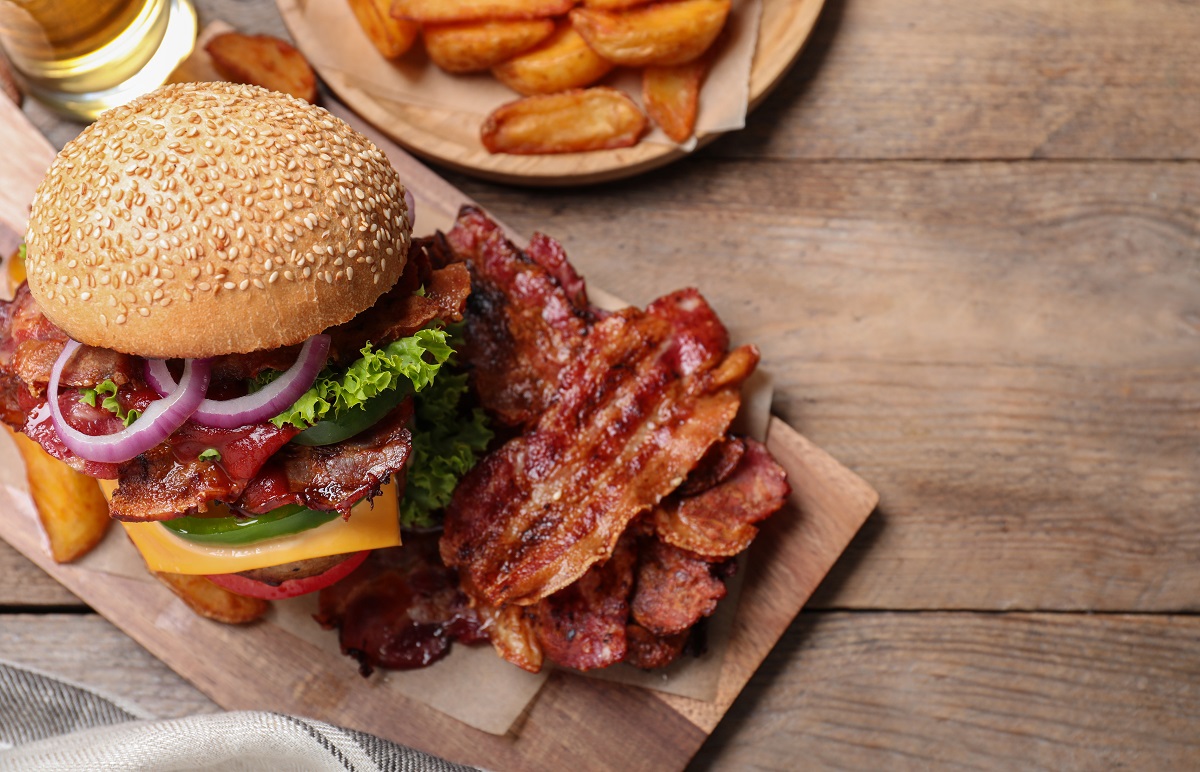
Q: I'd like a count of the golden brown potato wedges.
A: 11